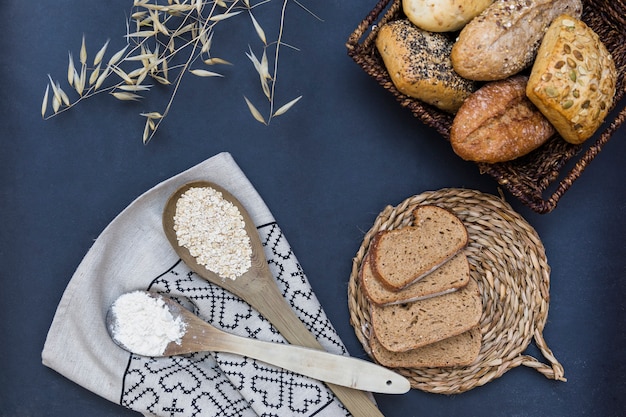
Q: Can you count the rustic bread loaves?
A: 5